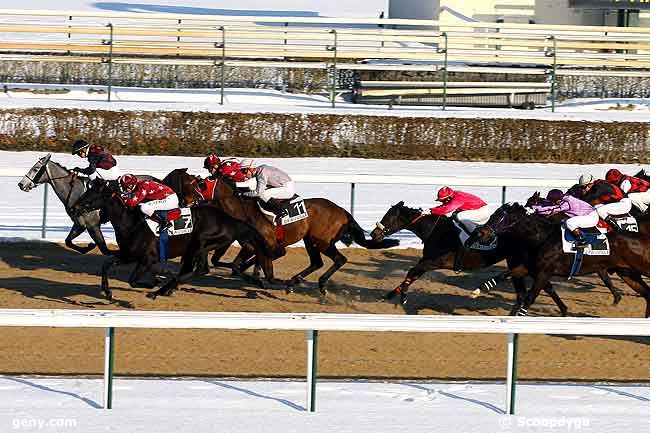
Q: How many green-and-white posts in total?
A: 3